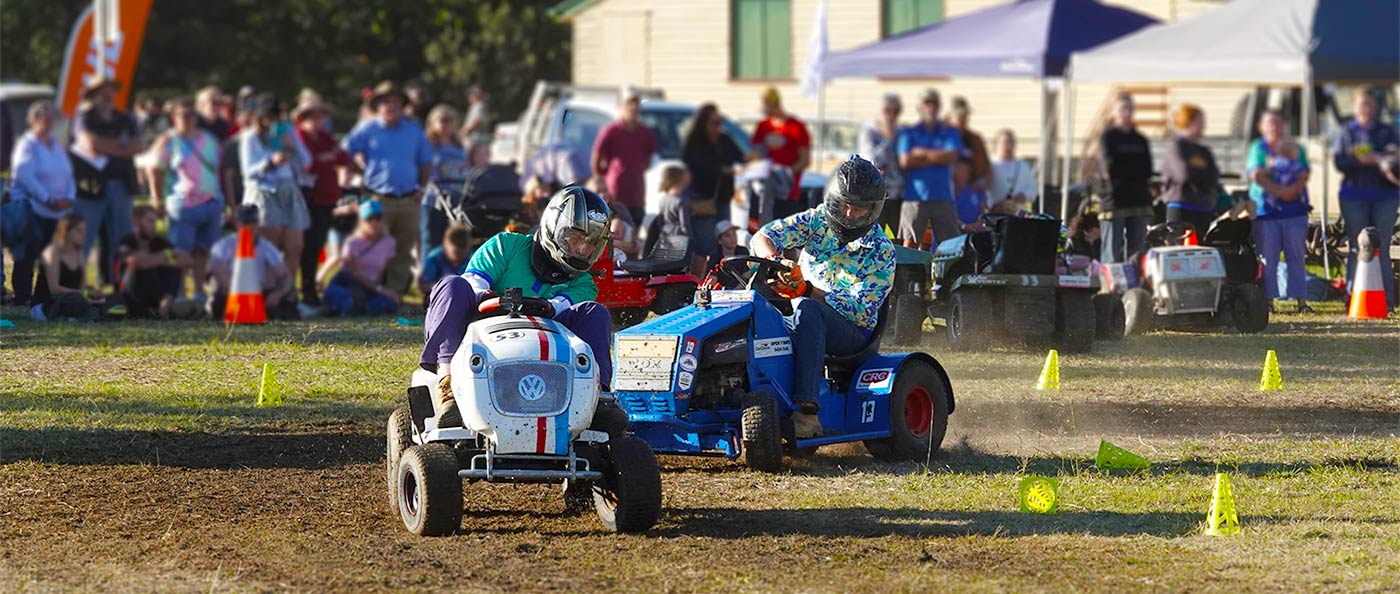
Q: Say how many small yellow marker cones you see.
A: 6